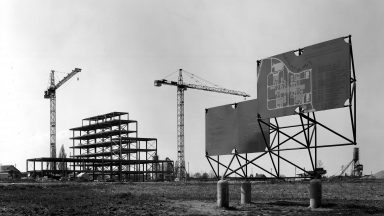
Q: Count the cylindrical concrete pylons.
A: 3